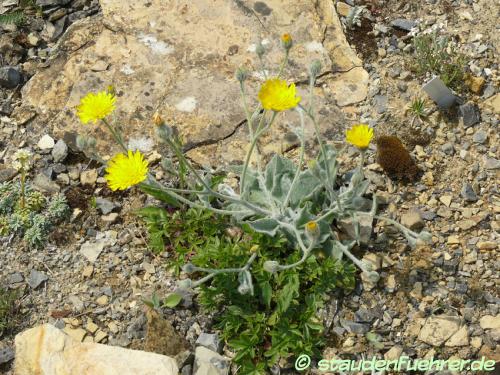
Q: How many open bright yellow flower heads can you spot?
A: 4